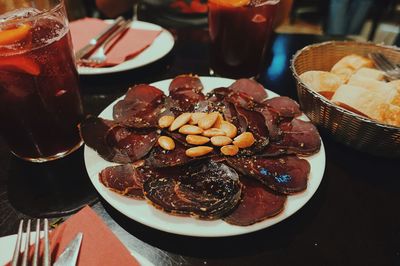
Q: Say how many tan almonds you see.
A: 14